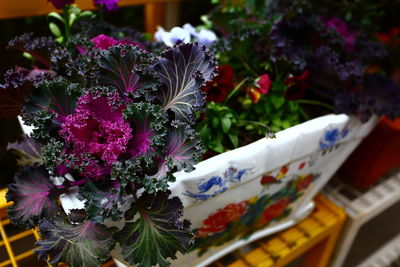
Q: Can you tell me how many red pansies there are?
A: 3